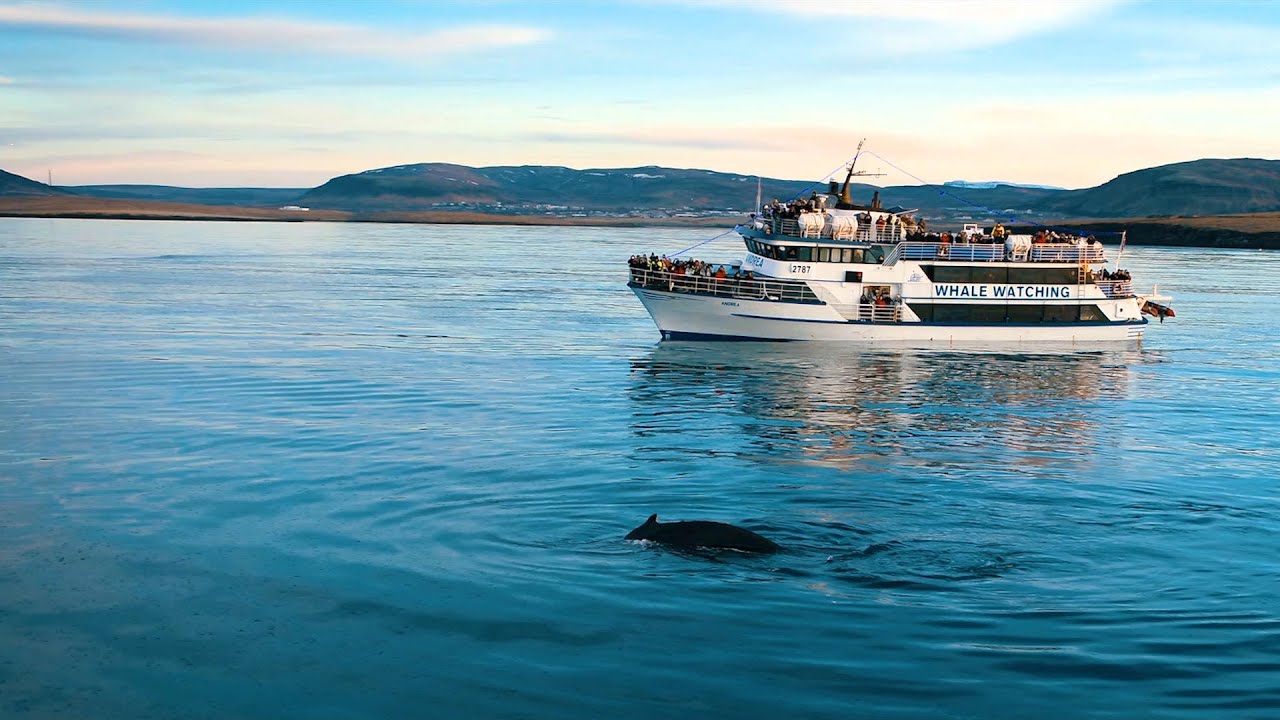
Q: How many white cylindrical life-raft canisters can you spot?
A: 3